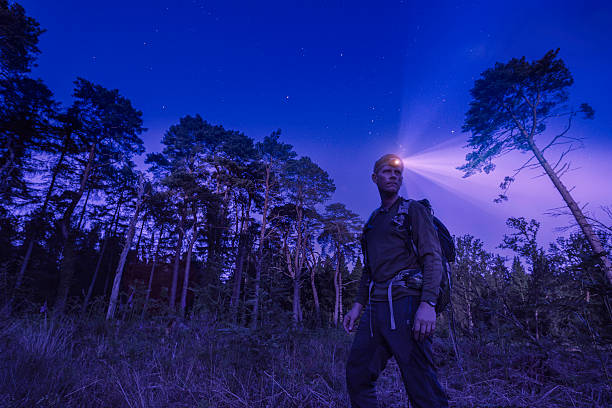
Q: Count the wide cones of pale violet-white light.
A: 1